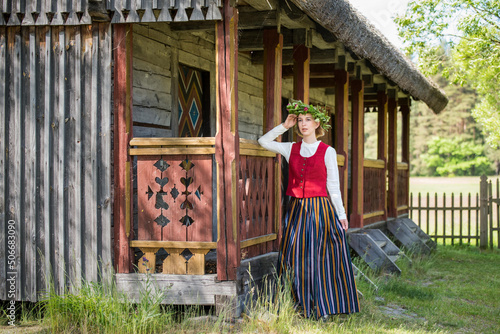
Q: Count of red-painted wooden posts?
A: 9